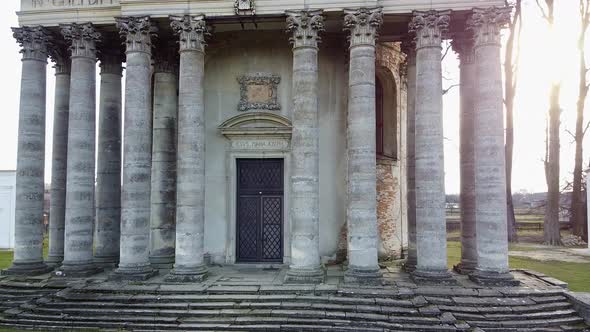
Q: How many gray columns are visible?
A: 13